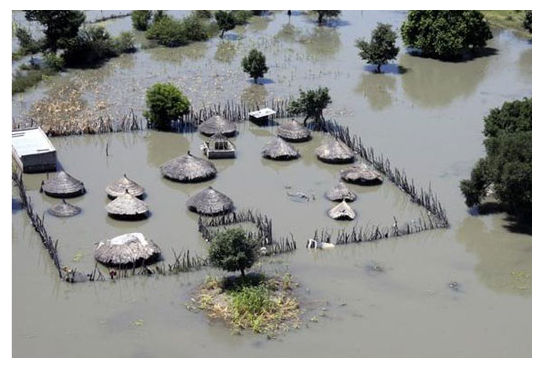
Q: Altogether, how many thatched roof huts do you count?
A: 14